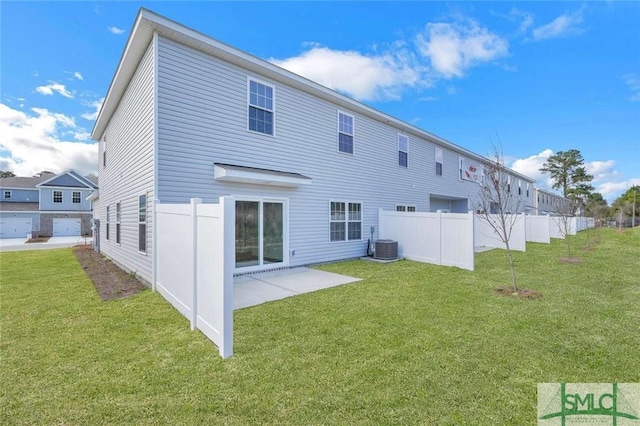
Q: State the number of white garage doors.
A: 2